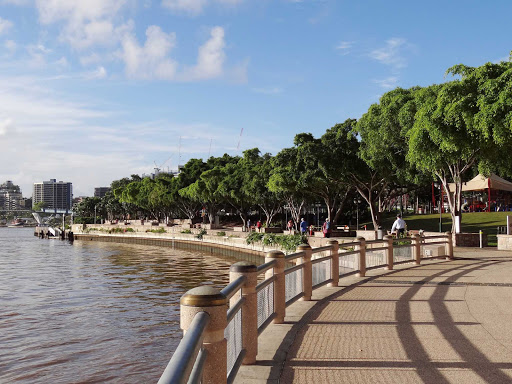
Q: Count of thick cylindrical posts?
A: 9